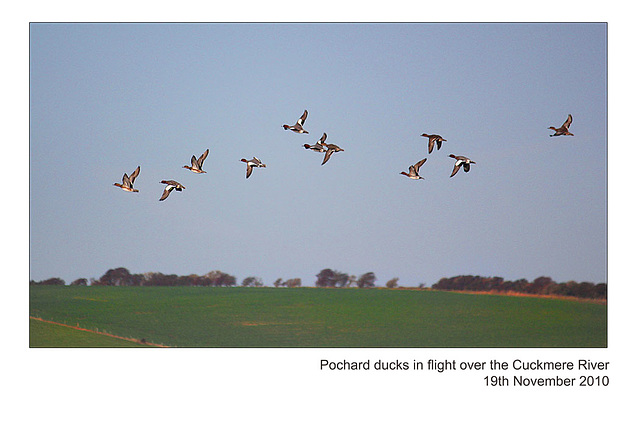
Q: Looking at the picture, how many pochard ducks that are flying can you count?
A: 11